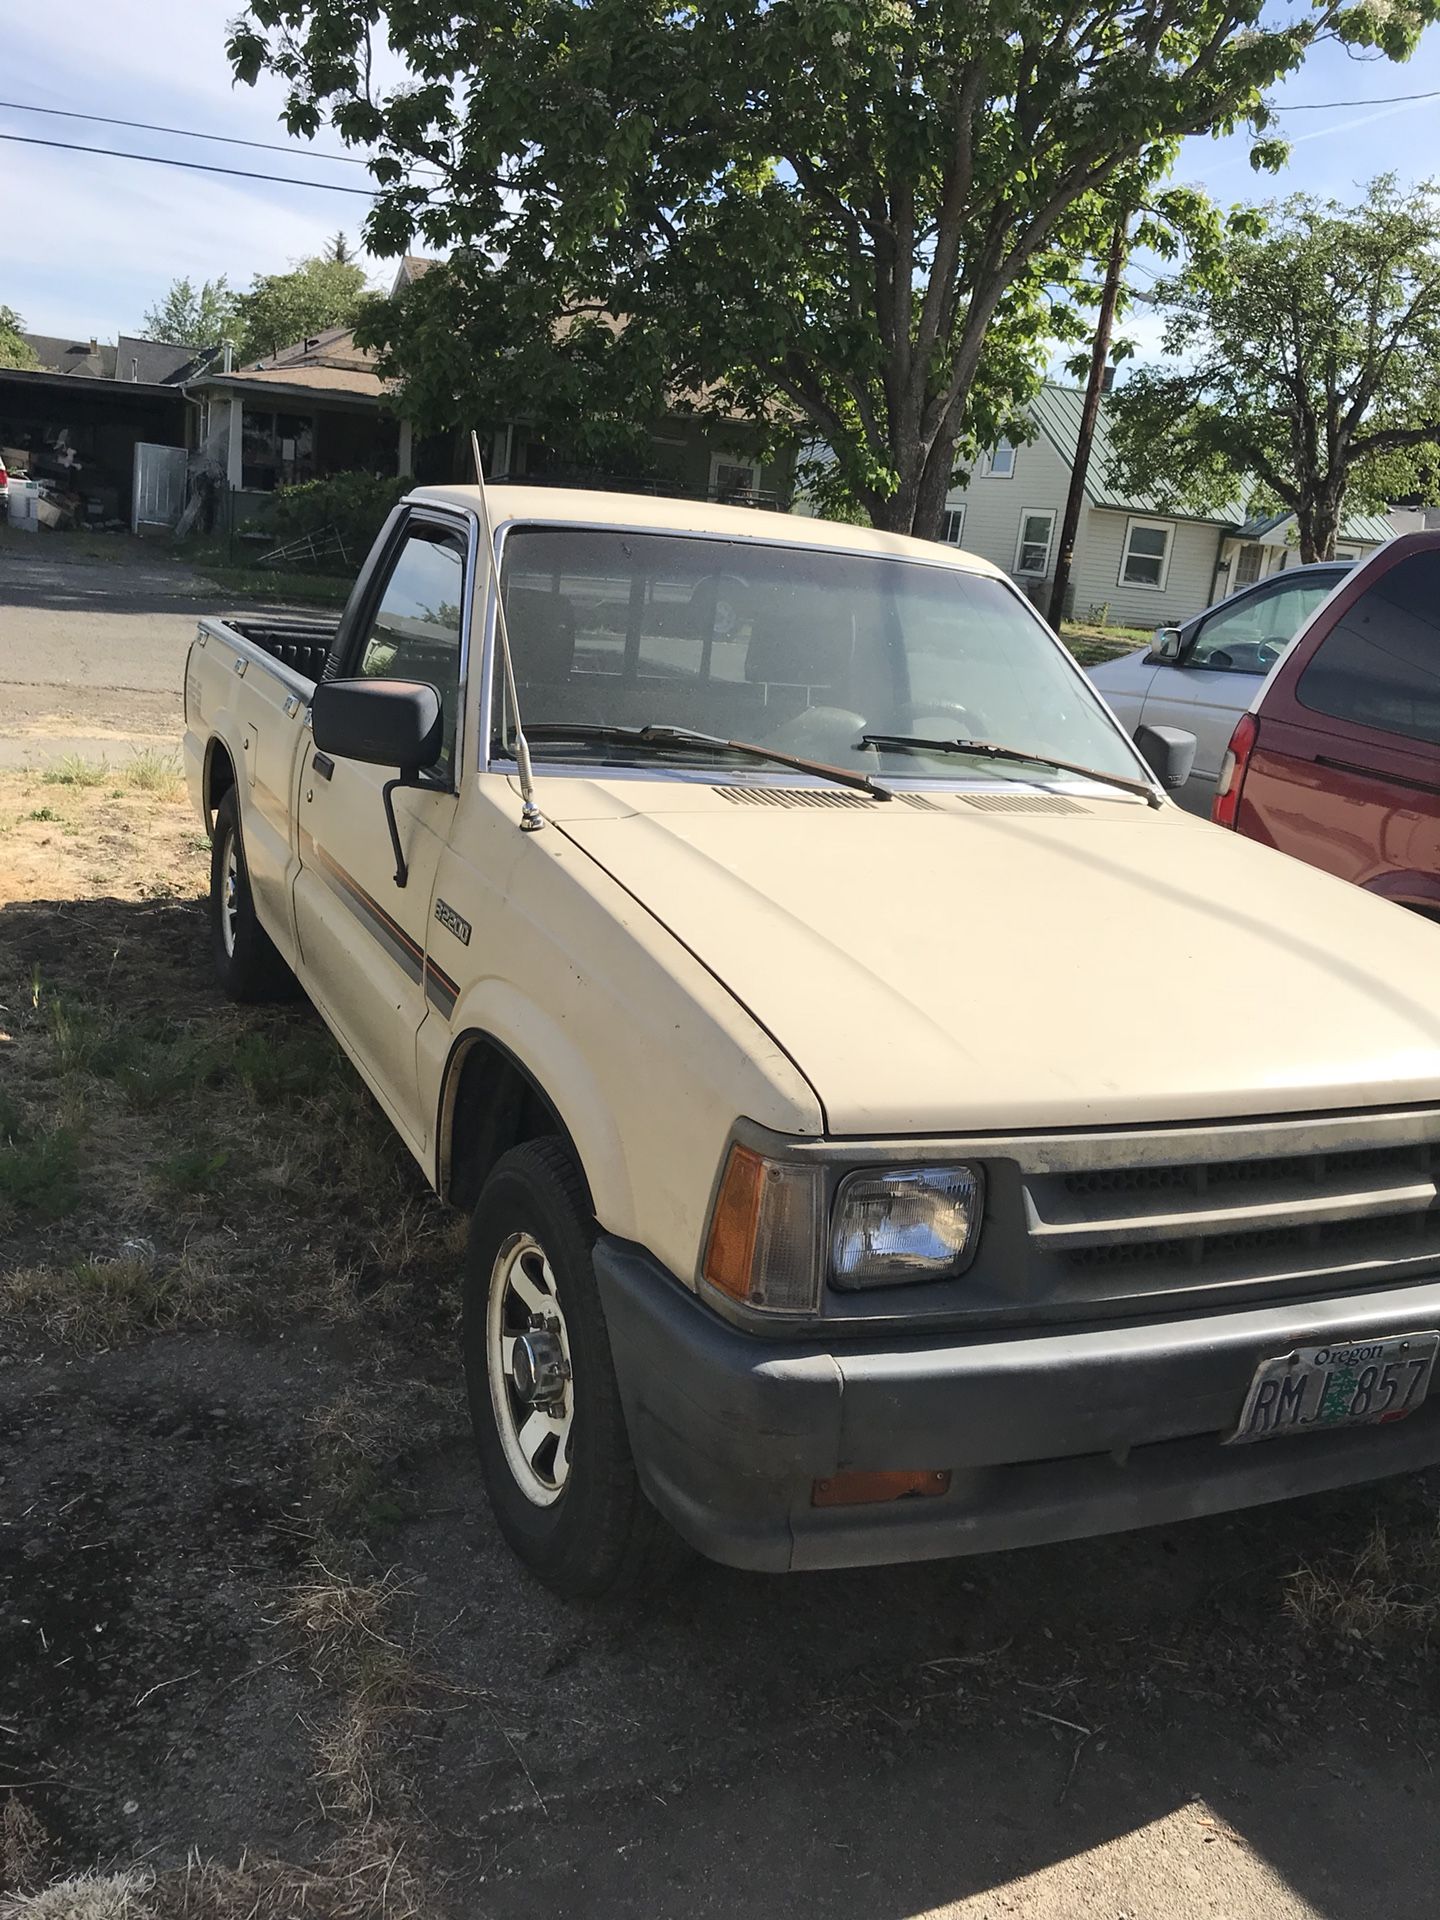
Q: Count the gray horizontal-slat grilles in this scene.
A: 1